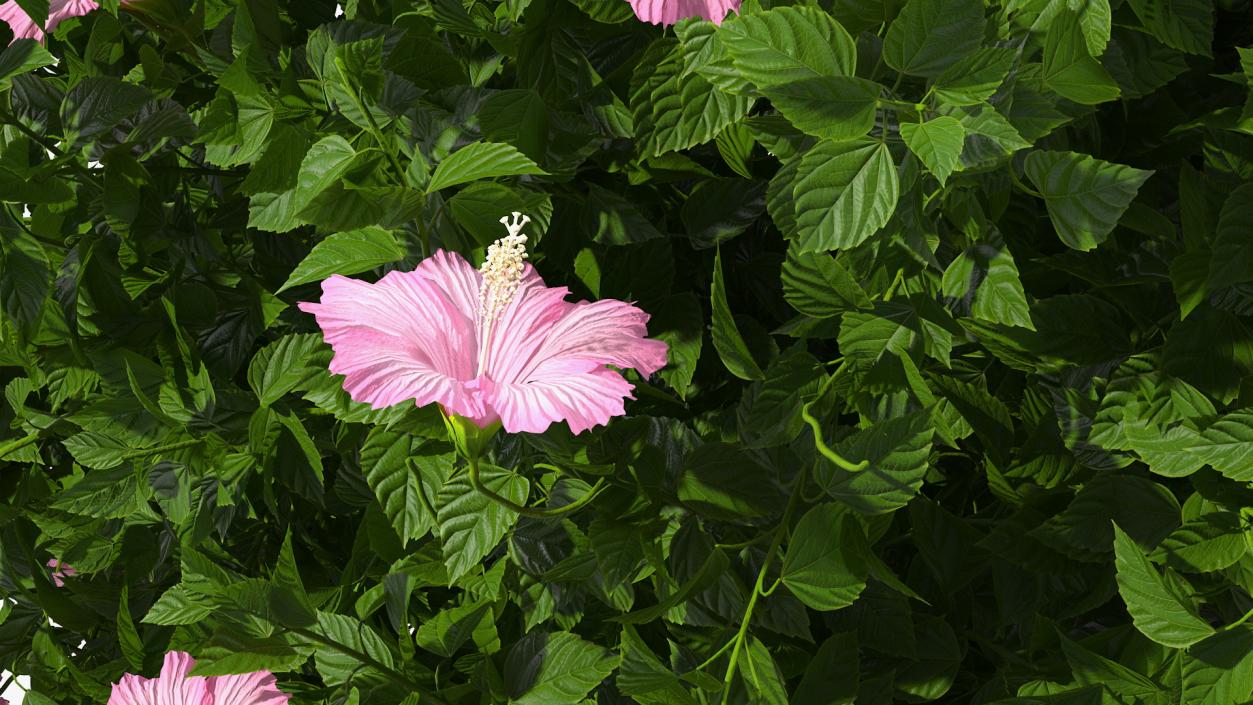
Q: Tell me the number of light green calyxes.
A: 1